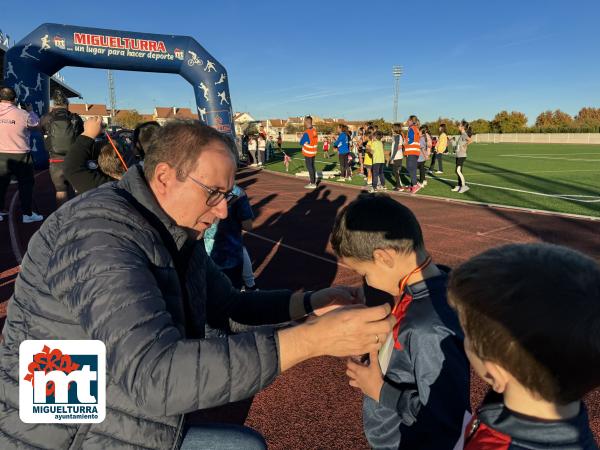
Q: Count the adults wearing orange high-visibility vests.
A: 2